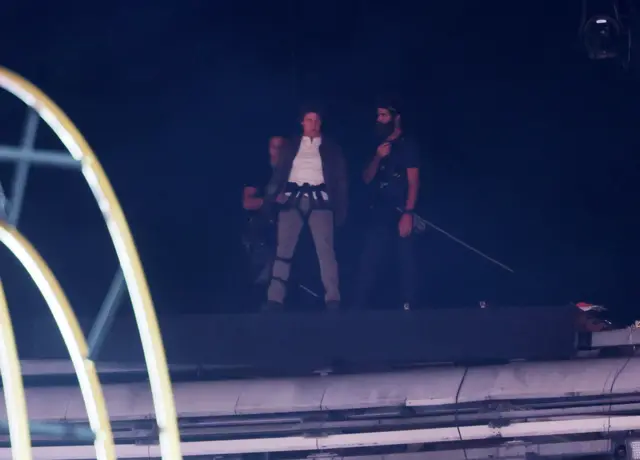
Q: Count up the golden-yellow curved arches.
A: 3